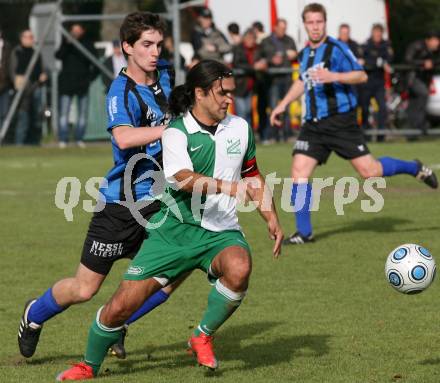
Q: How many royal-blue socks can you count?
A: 4